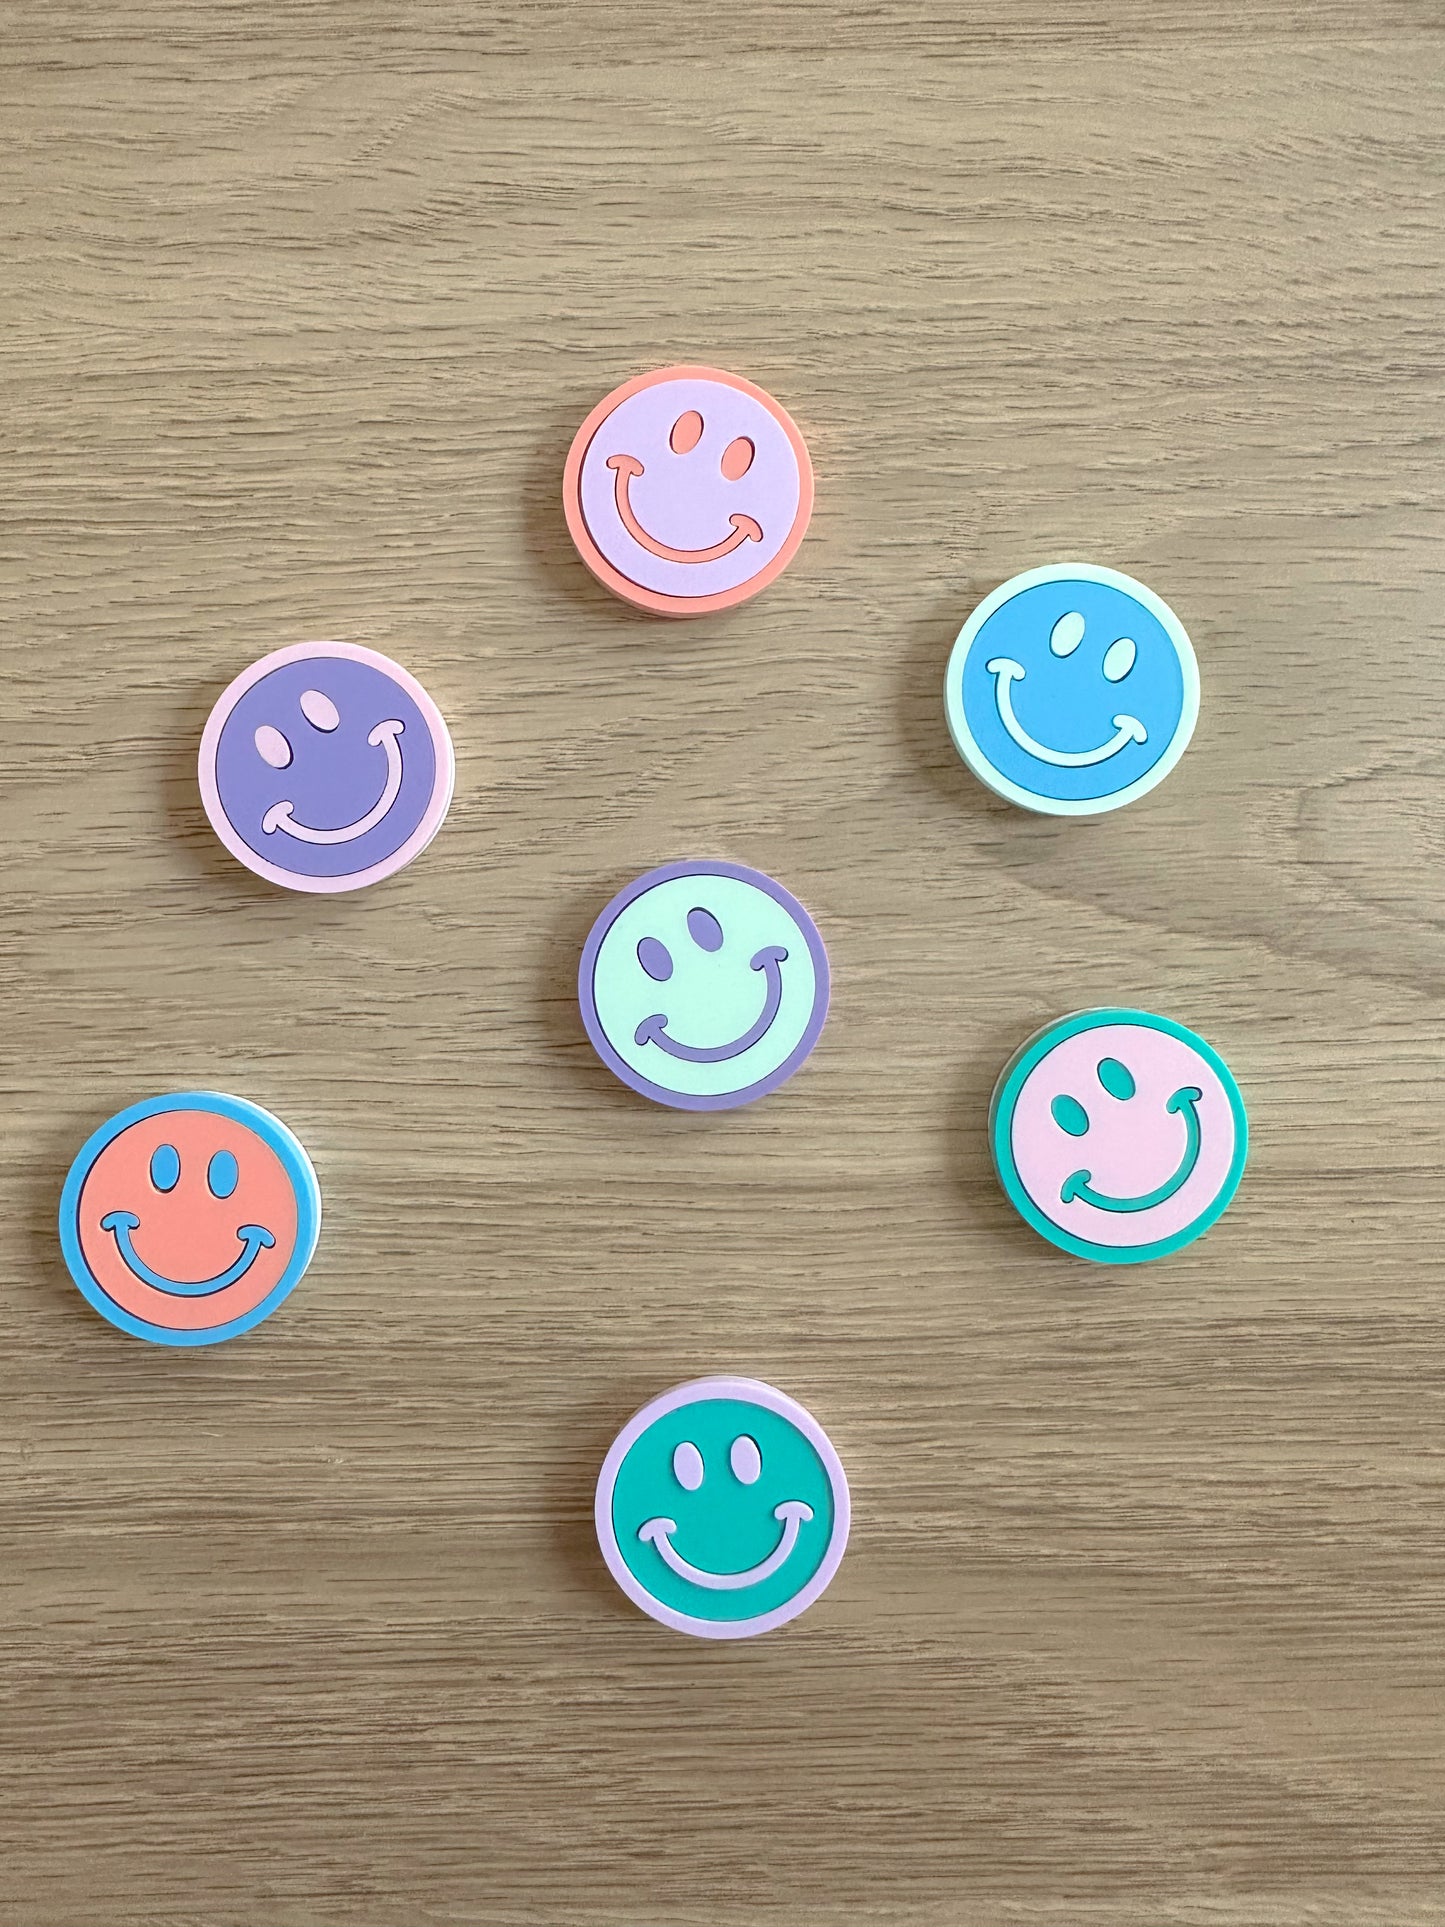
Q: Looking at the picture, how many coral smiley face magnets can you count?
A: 1